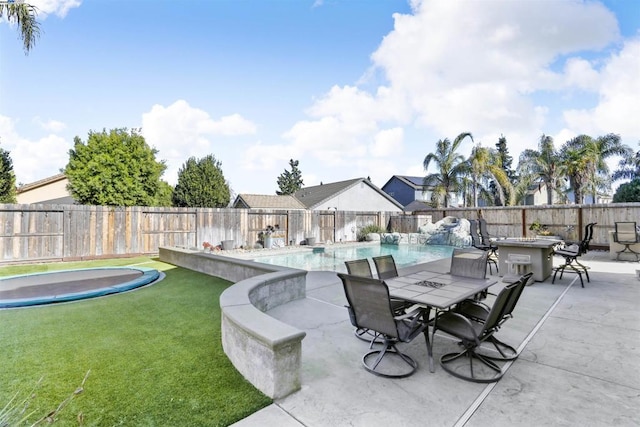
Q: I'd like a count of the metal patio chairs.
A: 11